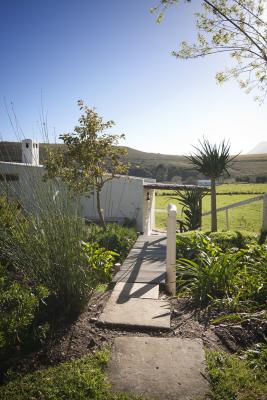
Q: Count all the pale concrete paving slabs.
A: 3